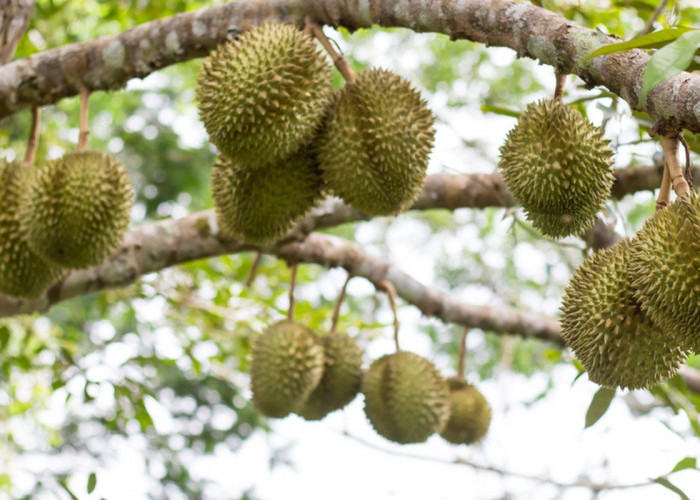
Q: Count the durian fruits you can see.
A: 12